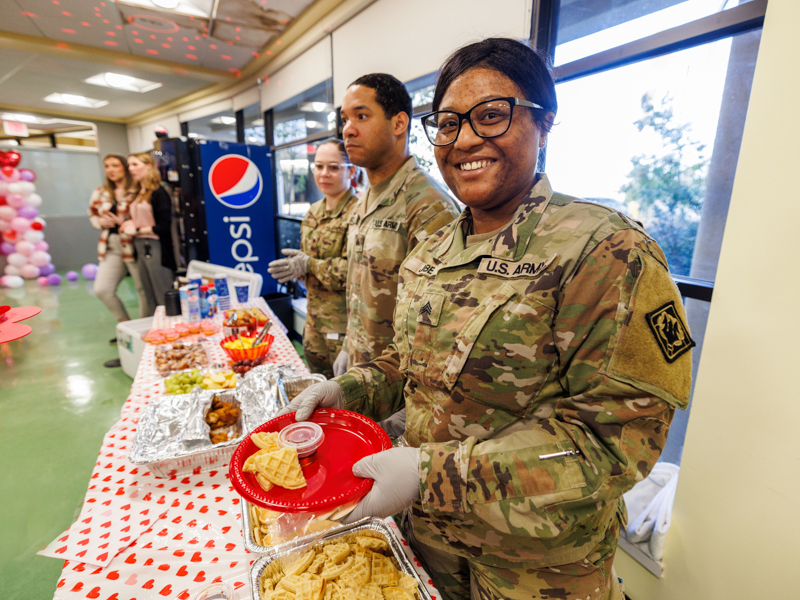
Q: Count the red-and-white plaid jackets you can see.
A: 1